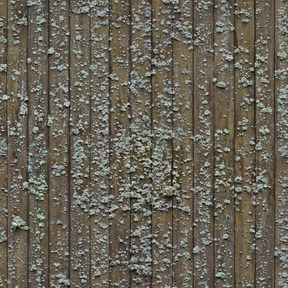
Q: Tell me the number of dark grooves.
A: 14